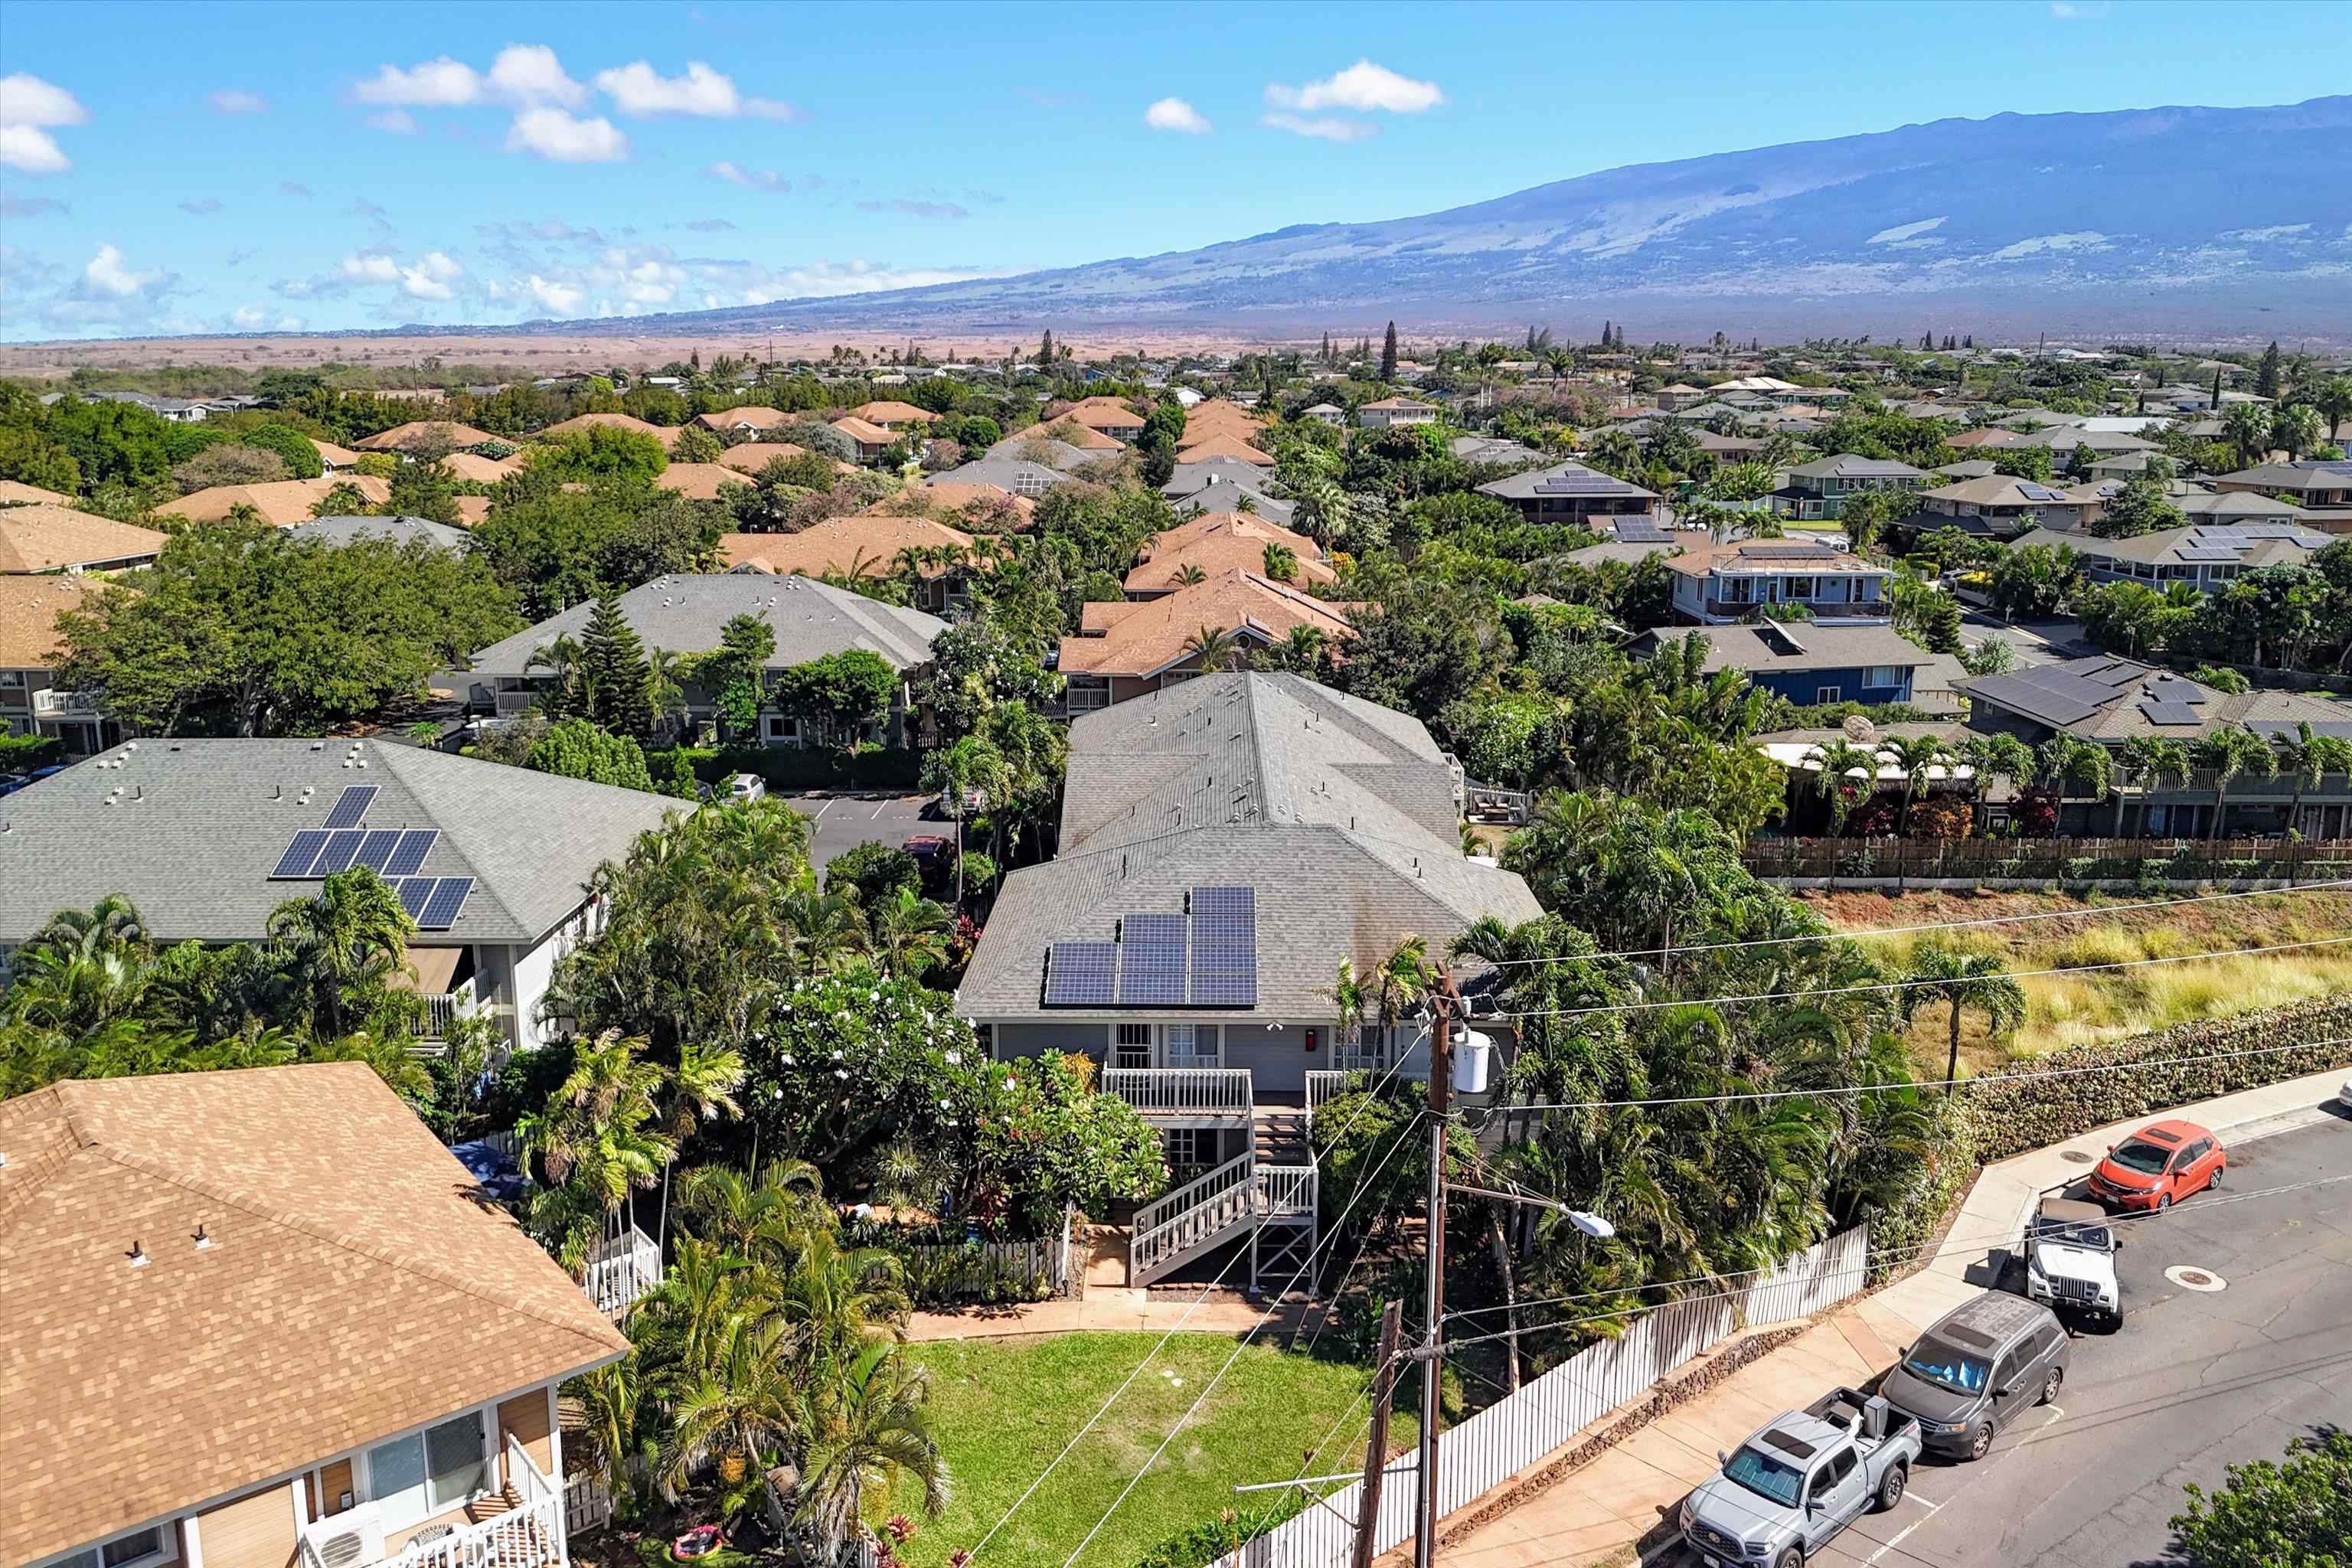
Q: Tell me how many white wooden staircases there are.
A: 1